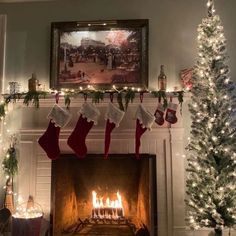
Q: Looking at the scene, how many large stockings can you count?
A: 4